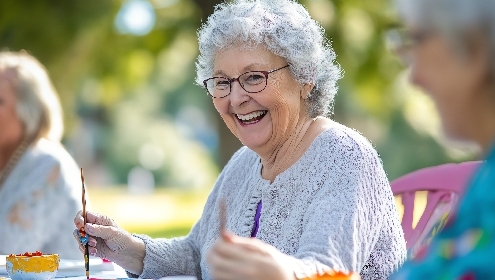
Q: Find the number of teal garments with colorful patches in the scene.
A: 1